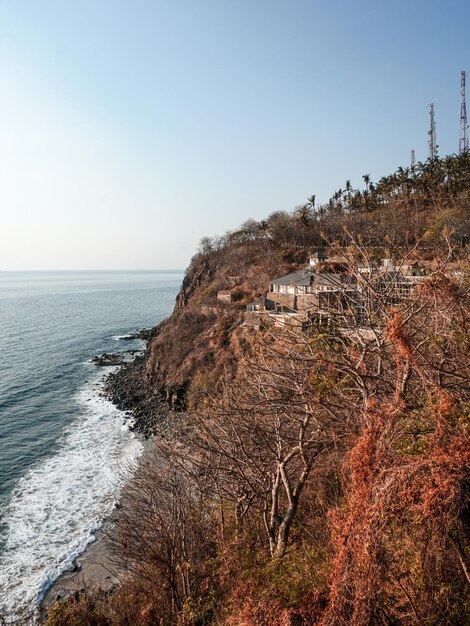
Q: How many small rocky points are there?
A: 2